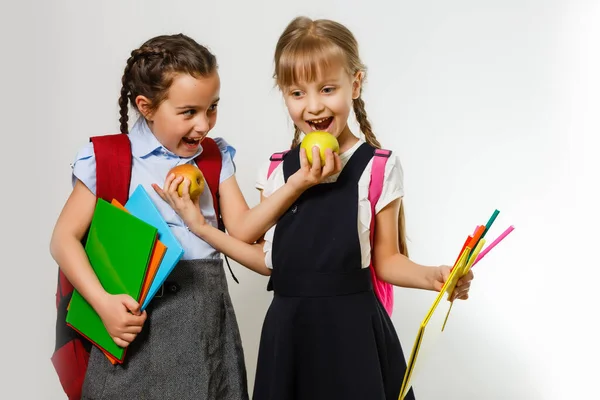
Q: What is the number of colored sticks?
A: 6